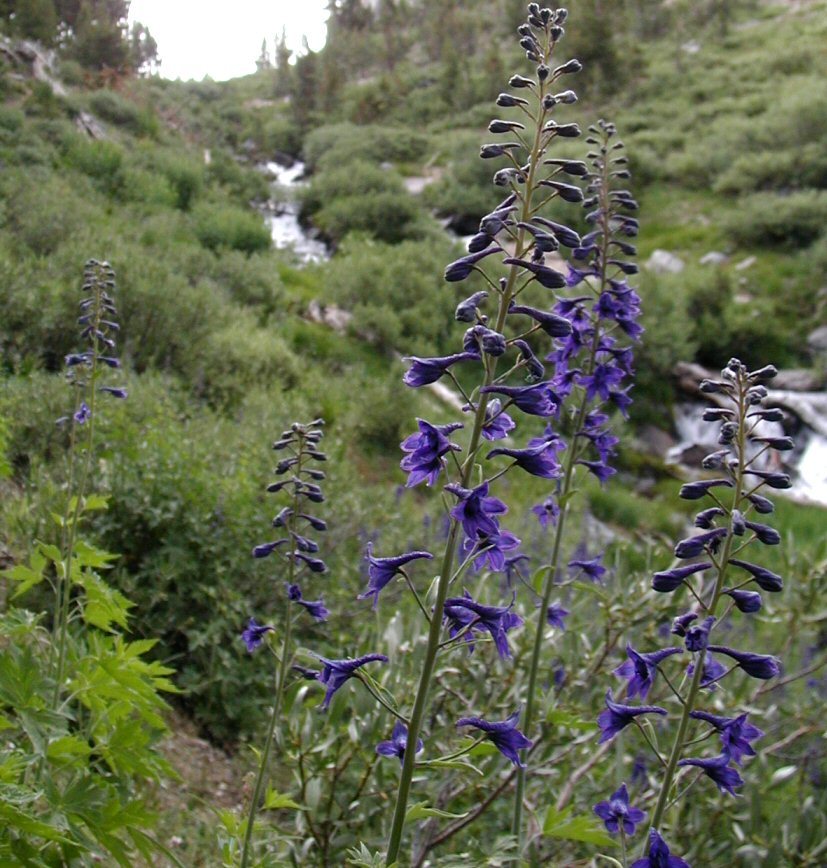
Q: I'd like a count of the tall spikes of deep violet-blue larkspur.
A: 5